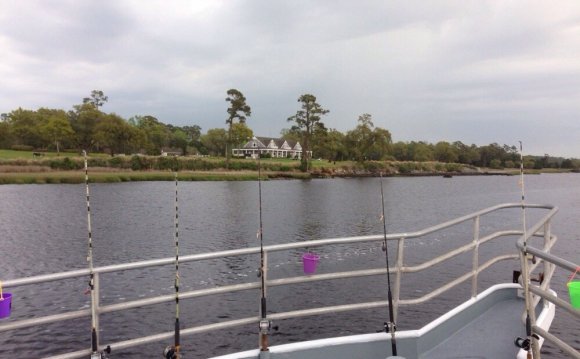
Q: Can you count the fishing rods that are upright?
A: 5